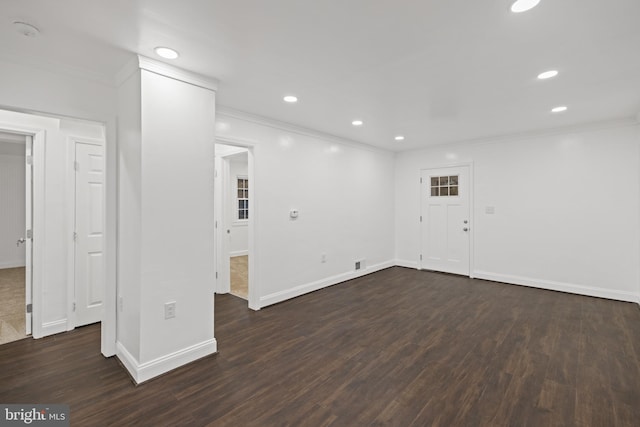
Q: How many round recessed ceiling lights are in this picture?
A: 7